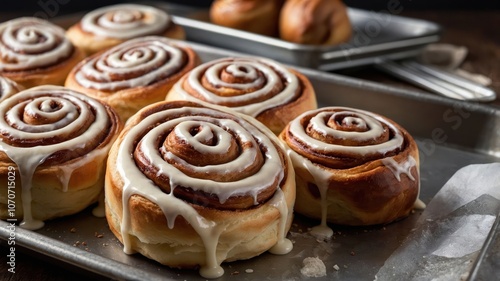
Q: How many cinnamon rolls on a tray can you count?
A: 8